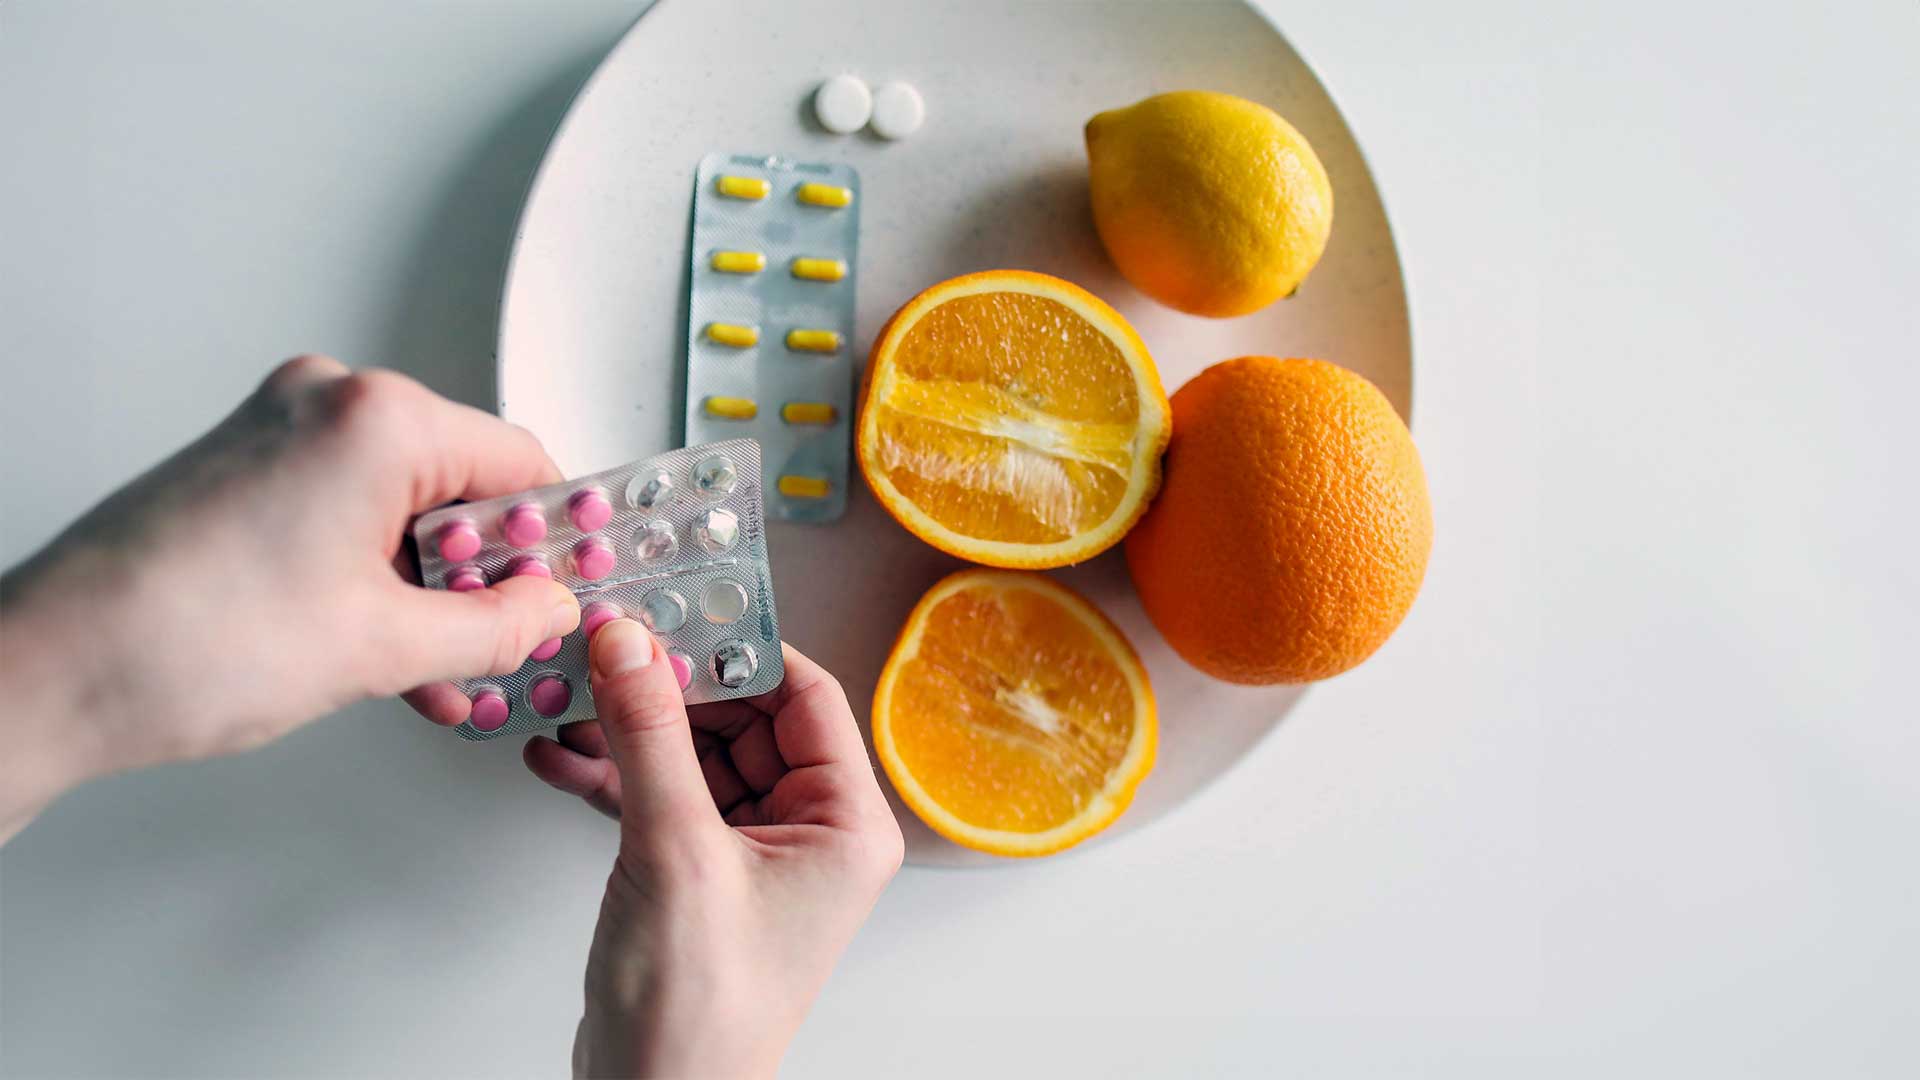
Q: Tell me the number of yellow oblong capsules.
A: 9